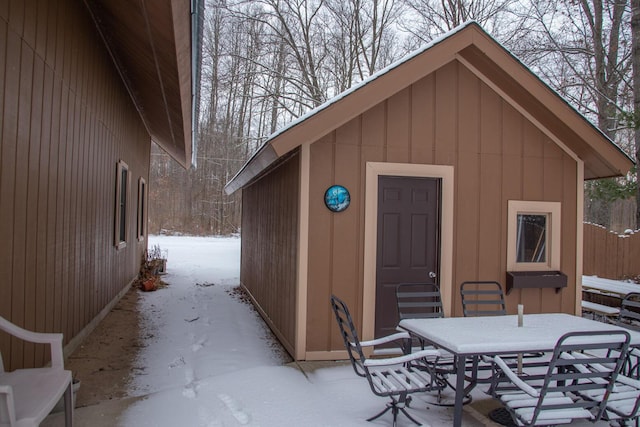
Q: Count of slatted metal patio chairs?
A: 6